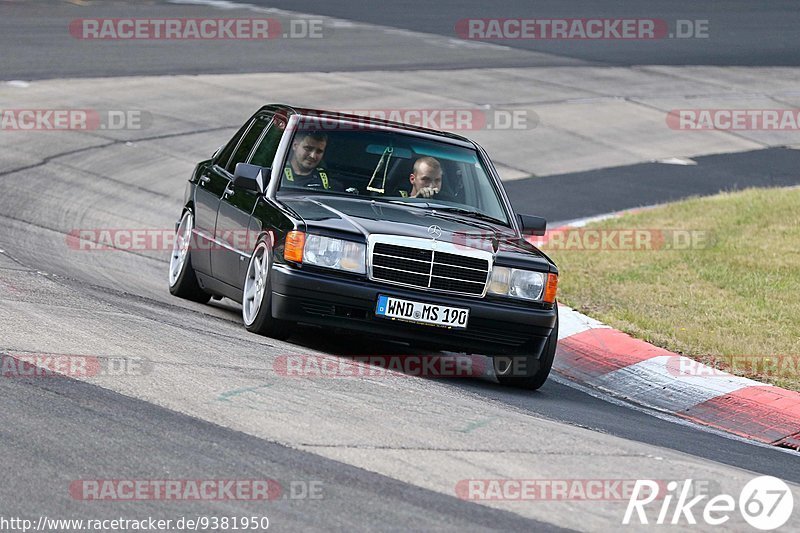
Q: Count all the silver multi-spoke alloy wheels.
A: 2